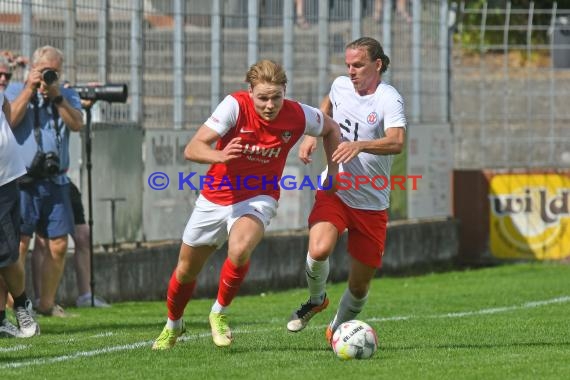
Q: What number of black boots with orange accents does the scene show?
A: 2